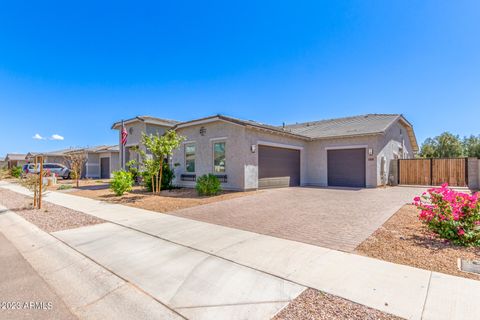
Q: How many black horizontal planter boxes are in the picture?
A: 2